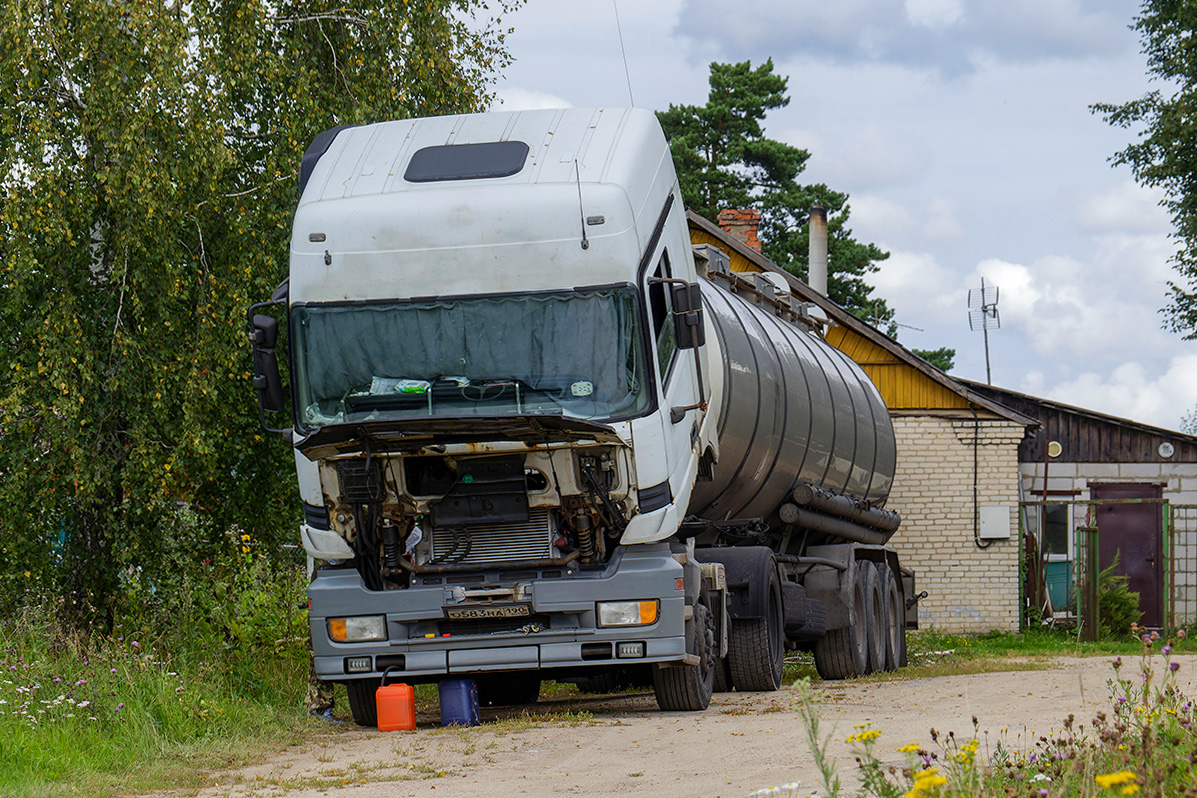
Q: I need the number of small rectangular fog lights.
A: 2